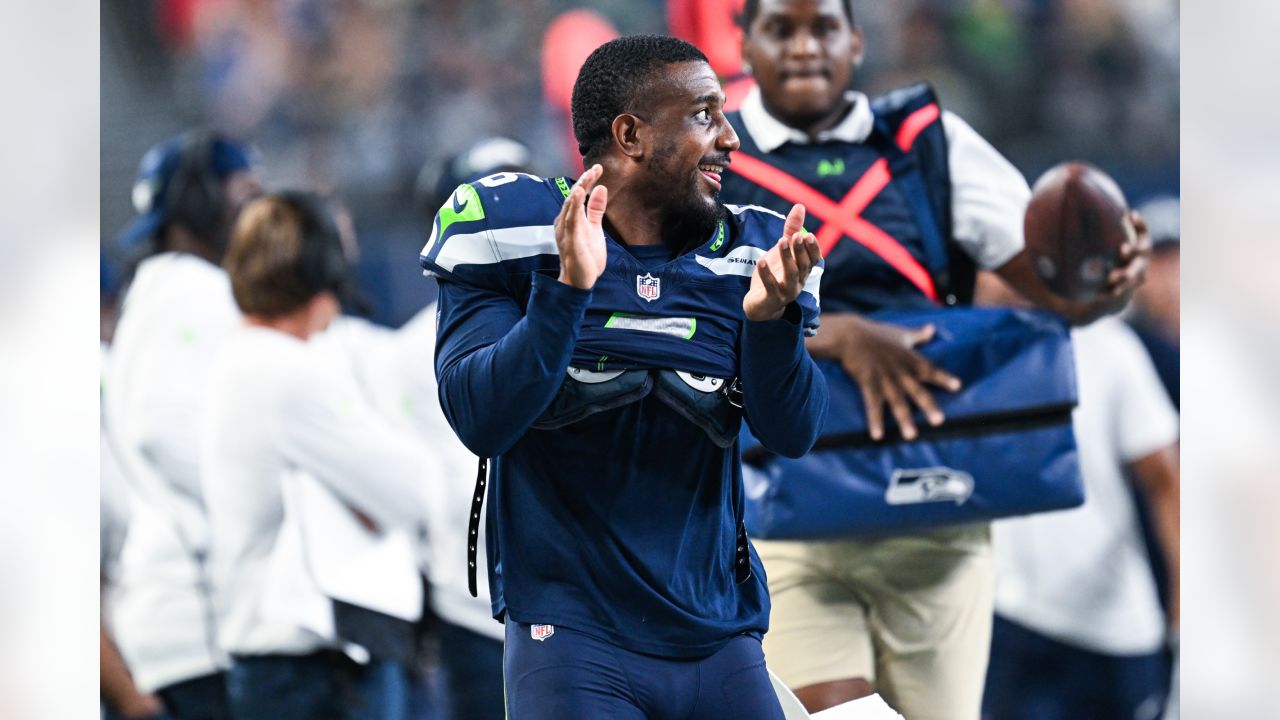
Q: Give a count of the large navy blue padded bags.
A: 1